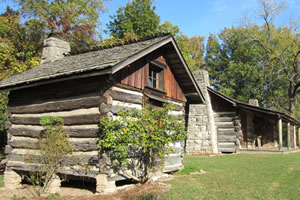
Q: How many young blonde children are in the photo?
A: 0